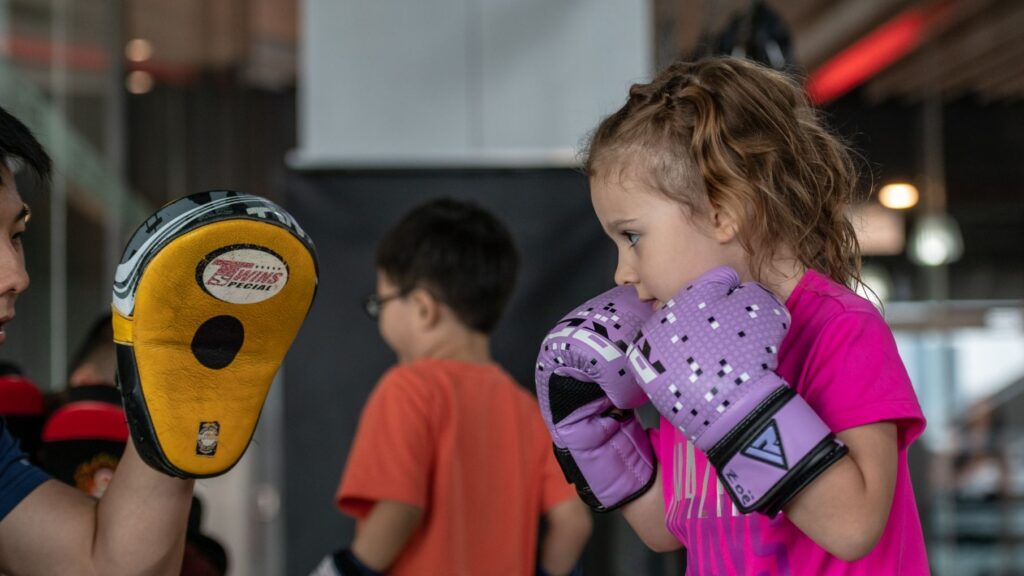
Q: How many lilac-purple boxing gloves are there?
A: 2